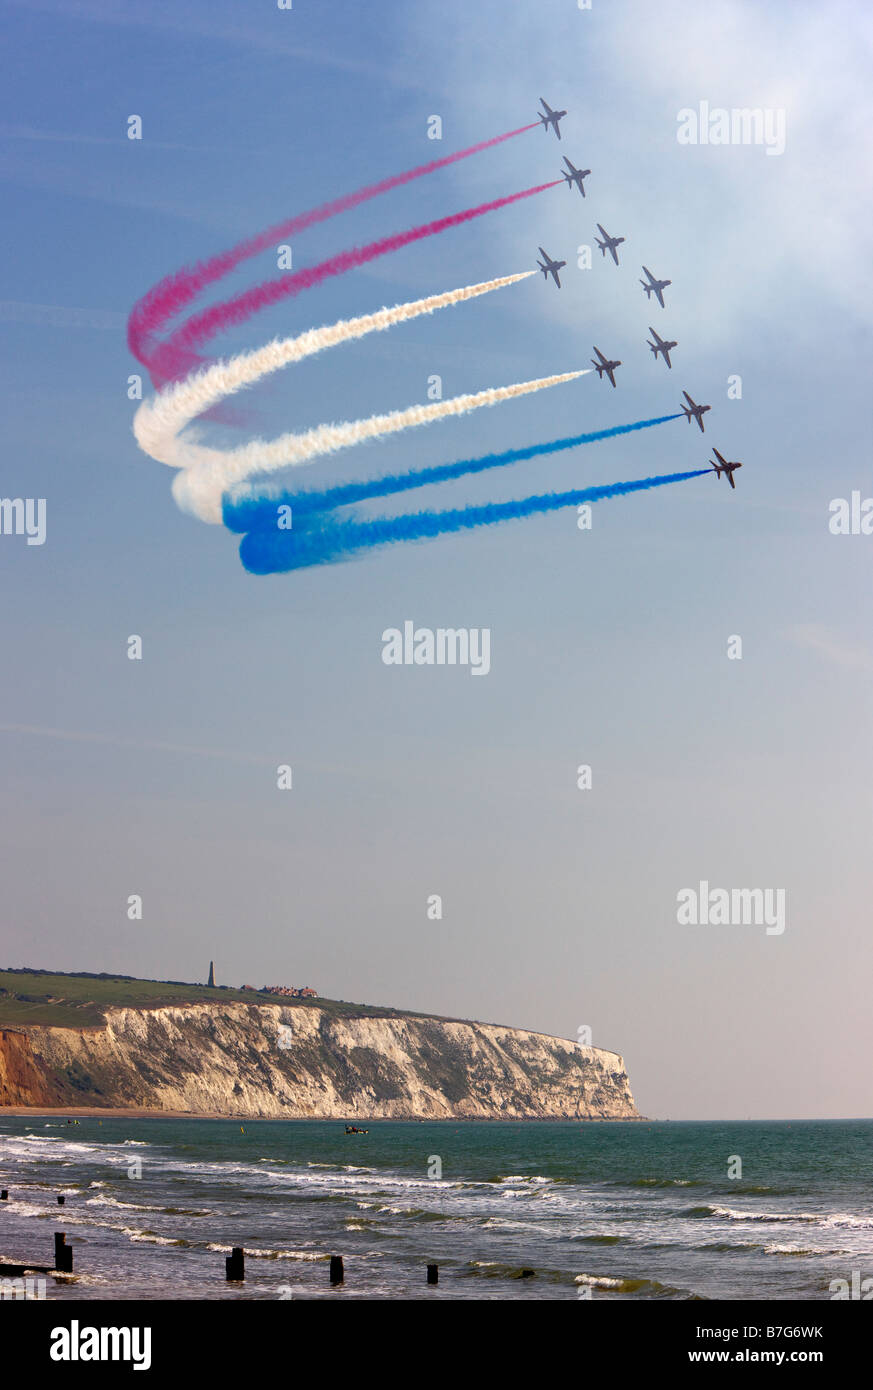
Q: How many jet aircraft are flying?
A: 9